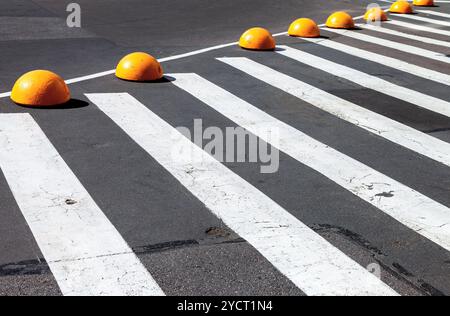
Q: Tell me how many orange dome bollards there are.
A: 8